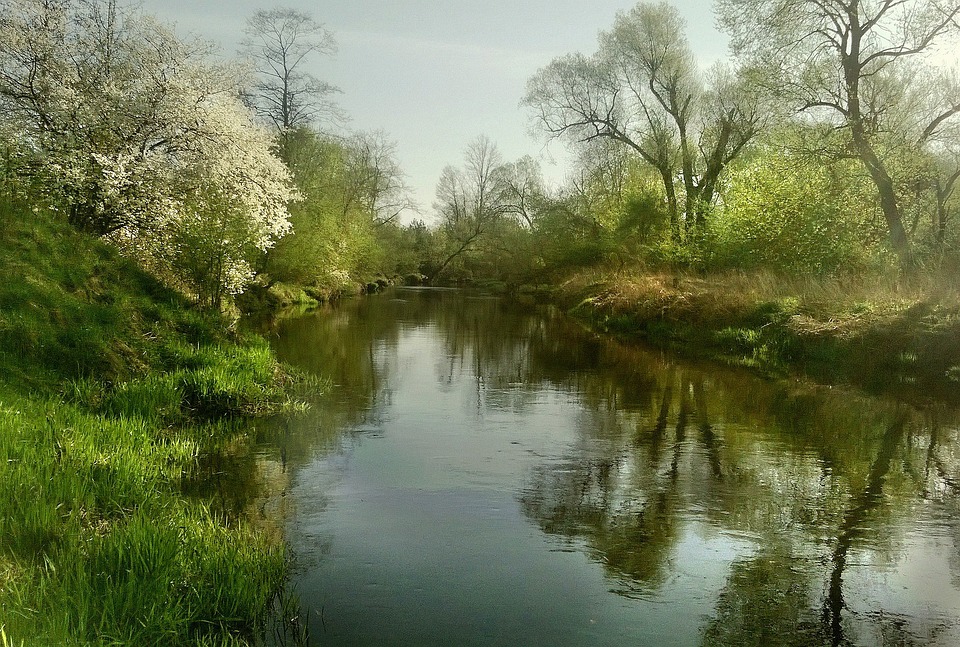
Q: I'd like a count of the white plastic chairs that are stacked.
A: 0